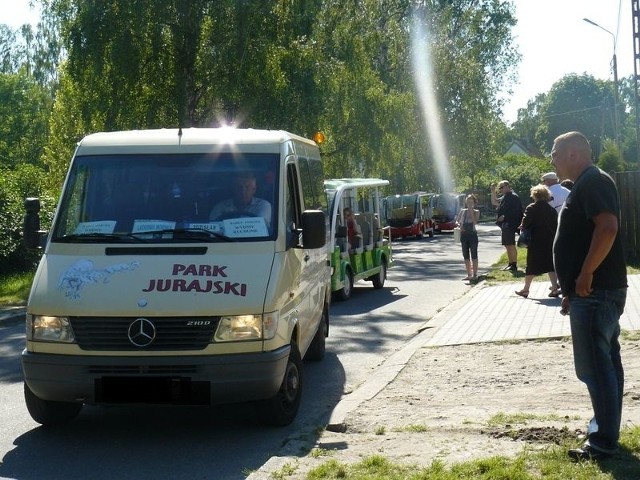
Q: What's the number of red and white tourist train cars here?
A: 2